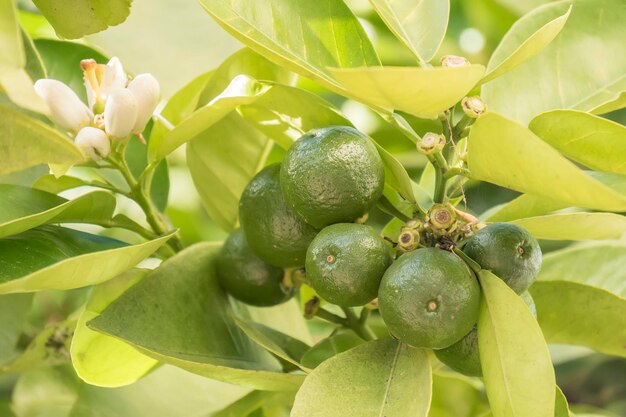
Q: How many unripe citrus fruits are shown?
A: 7